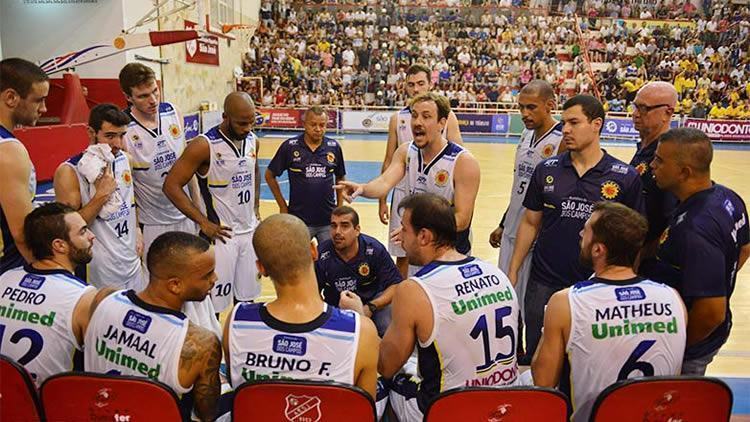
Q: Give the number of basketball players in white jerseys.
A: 12